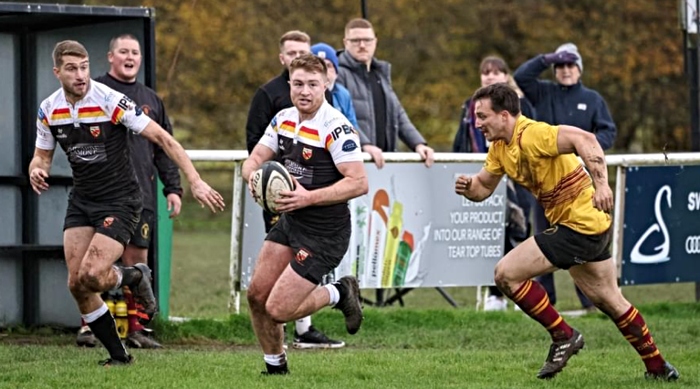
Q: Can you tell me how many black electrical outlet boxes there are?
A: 0